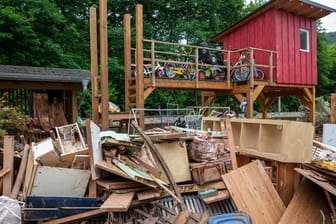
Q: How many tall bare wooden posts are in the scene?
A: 4